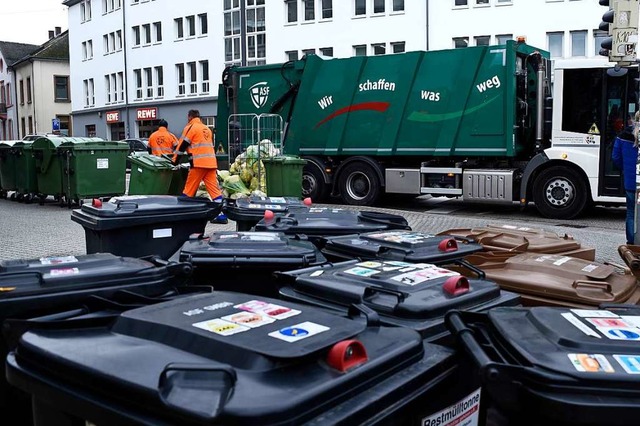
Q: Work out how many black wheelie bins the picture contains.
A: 9